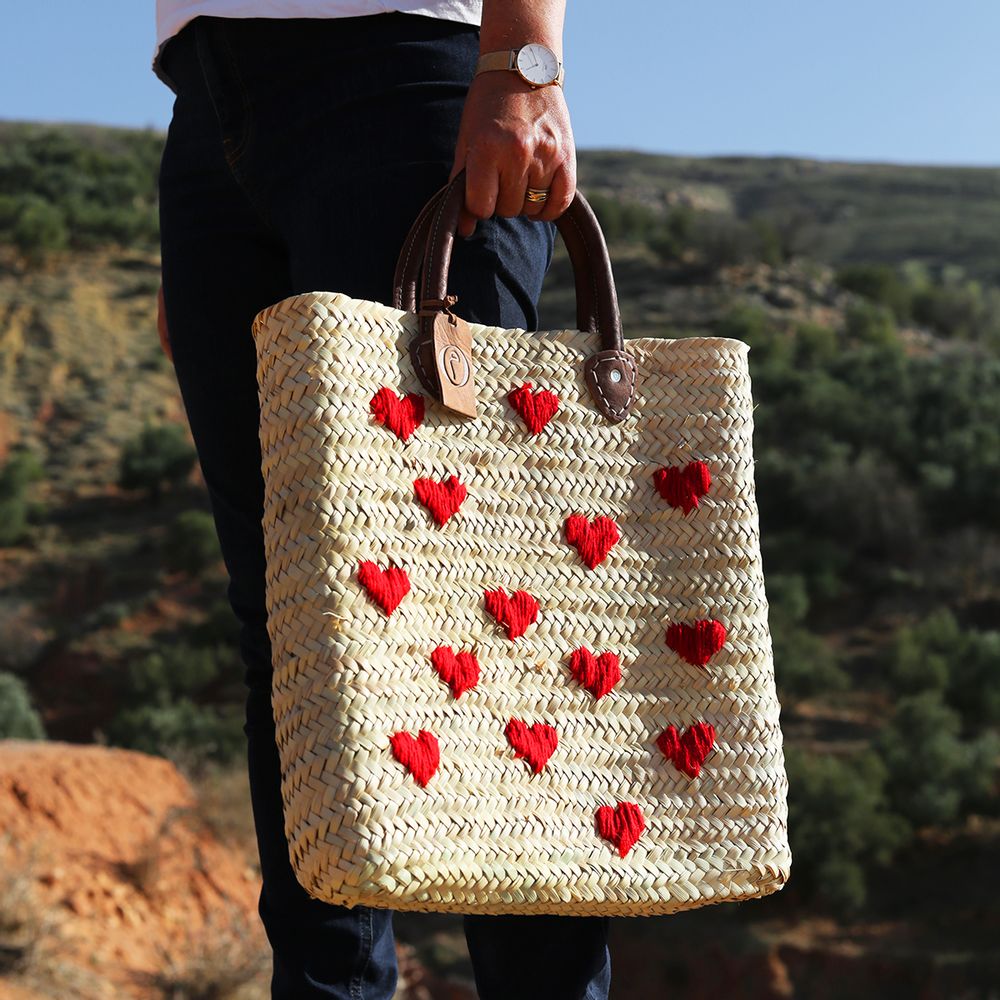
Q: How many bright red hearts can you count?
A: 14